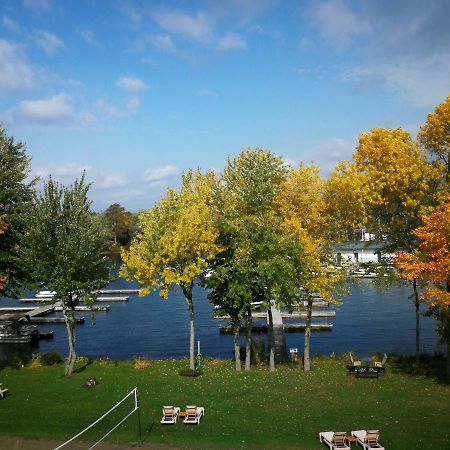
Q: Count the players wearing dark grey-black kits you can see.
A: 0